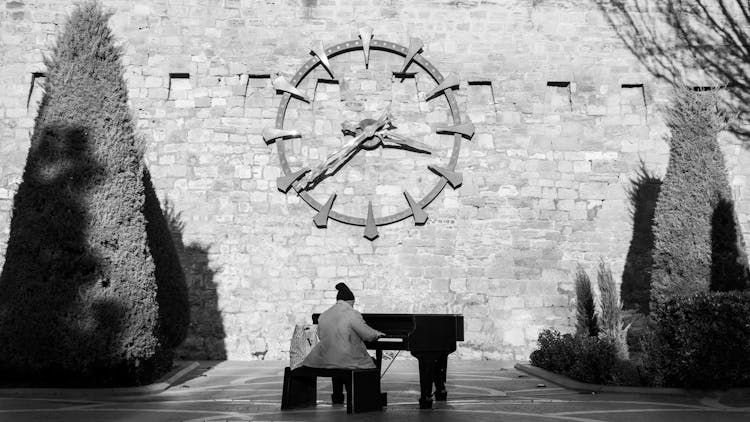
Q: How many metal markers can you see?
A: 12